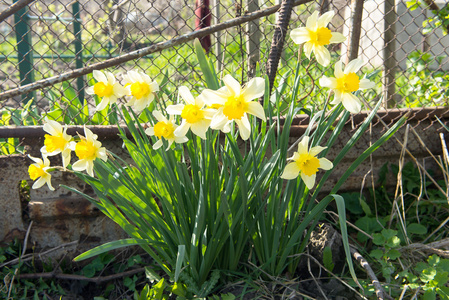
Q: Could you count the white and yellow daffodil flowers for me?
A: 11